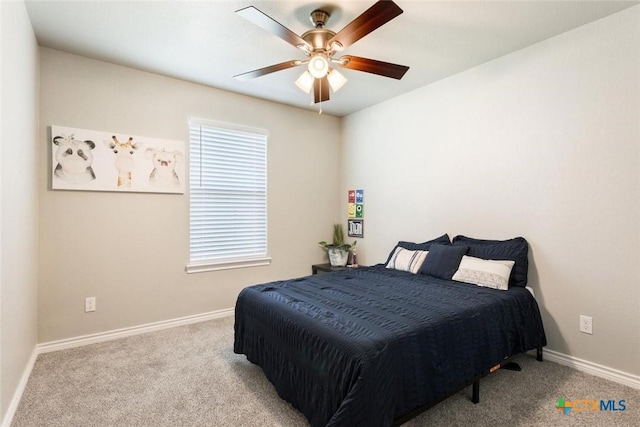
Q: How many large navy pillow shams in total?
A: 2